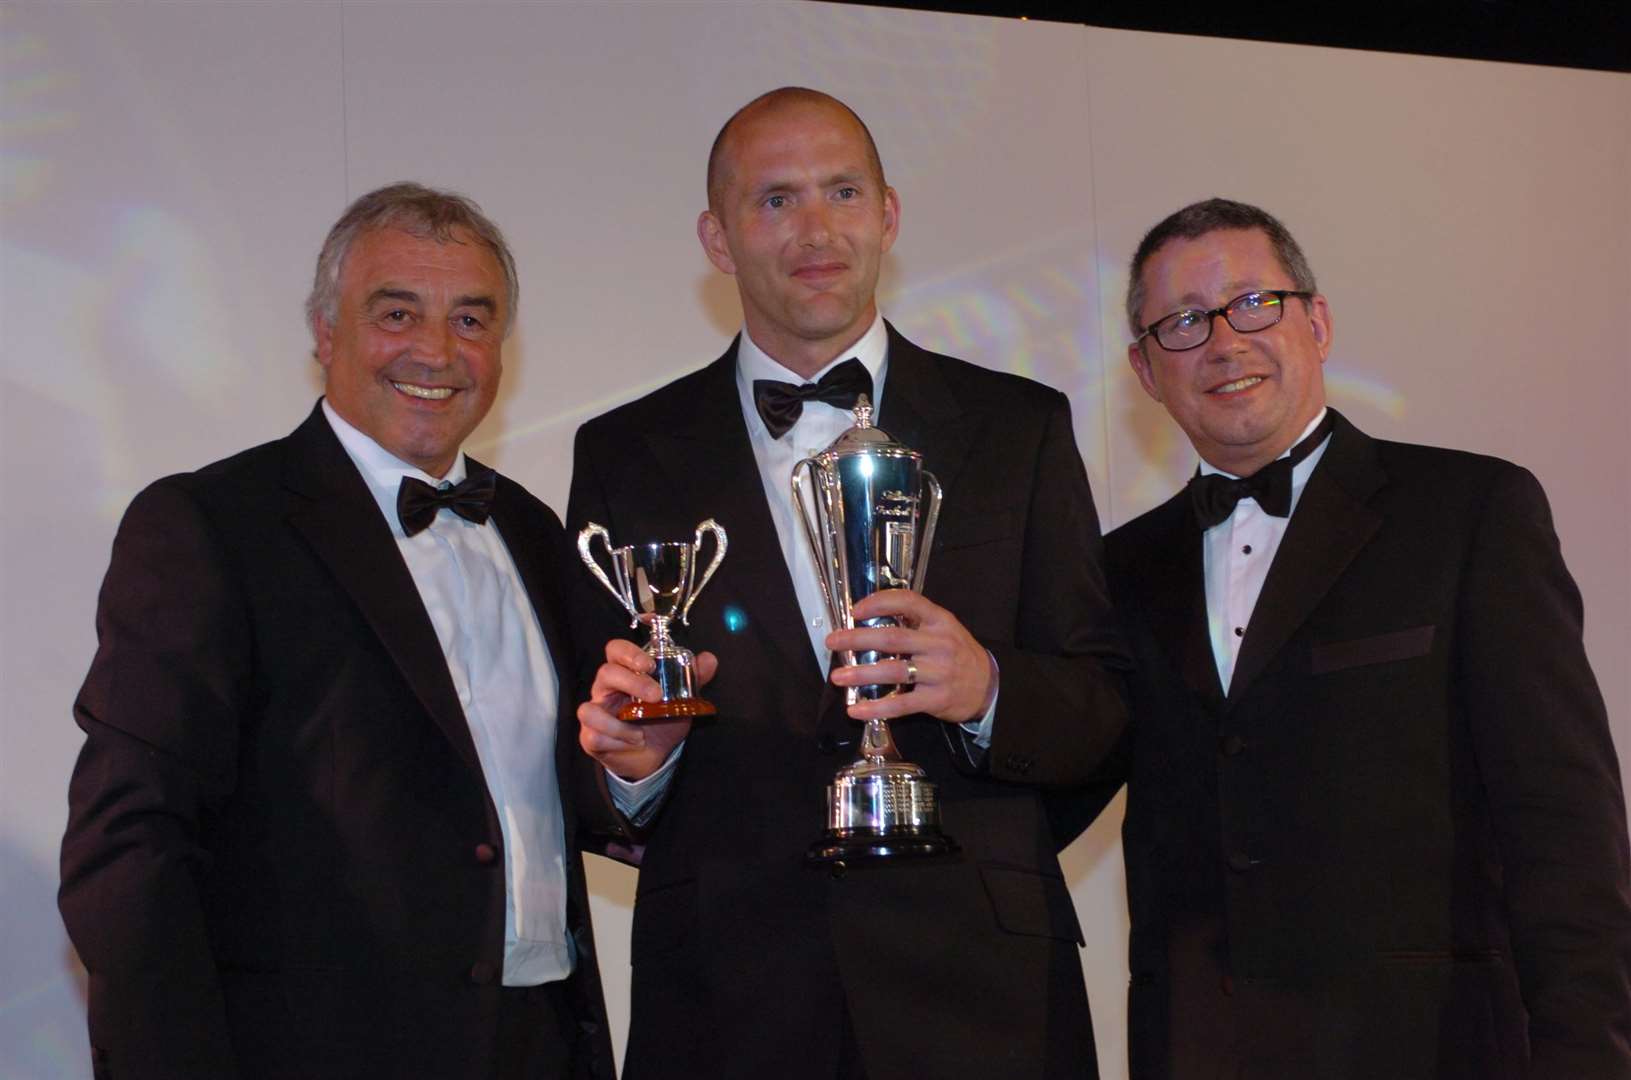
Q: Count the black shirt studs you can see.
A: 2